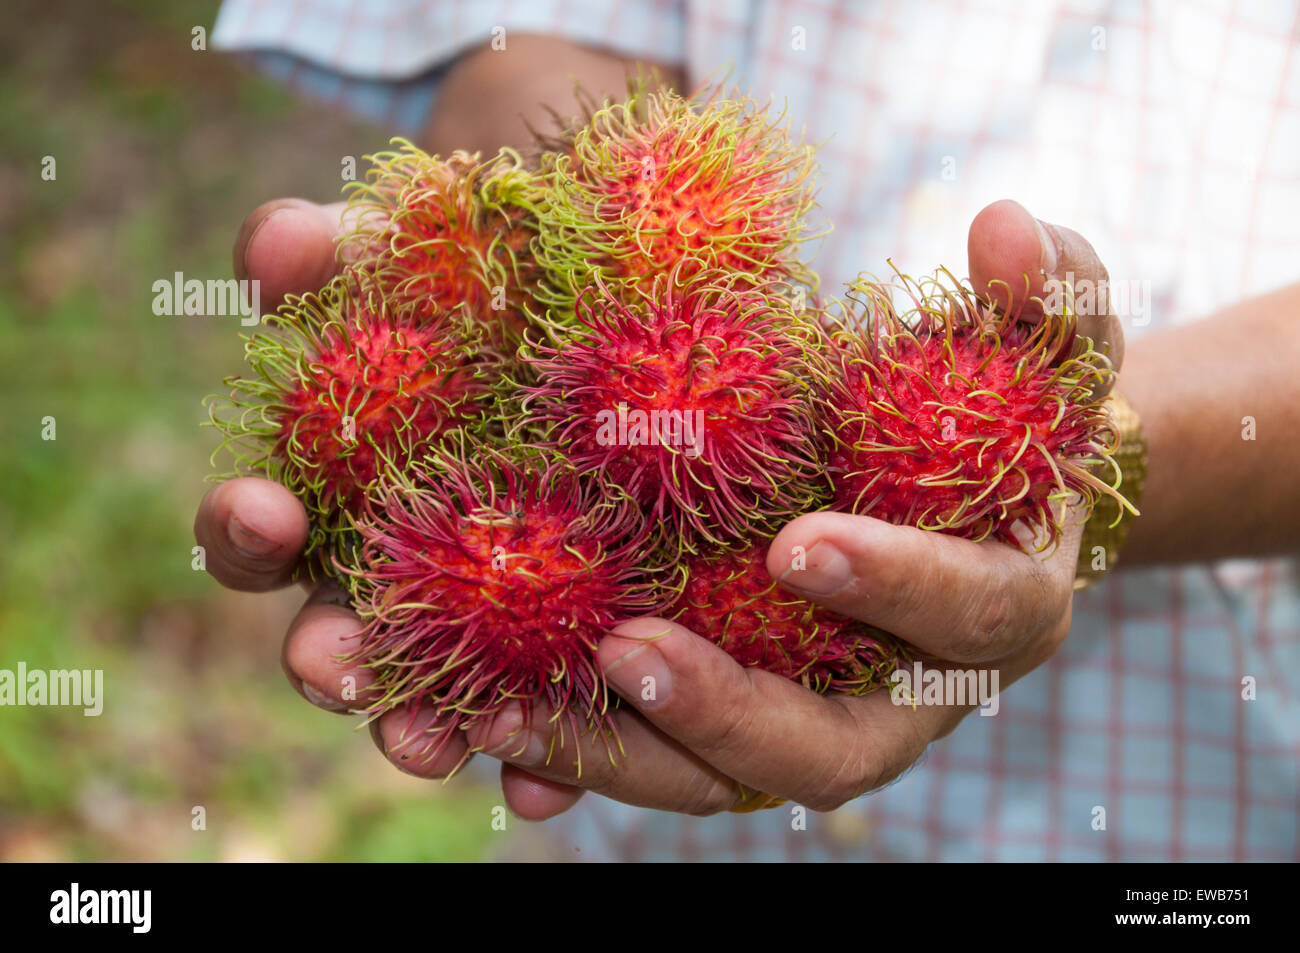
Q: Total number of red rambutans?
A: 7